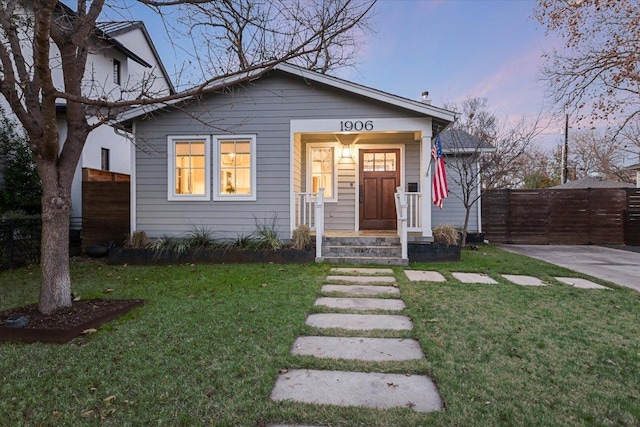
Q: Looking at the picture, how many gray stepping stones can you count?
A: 11